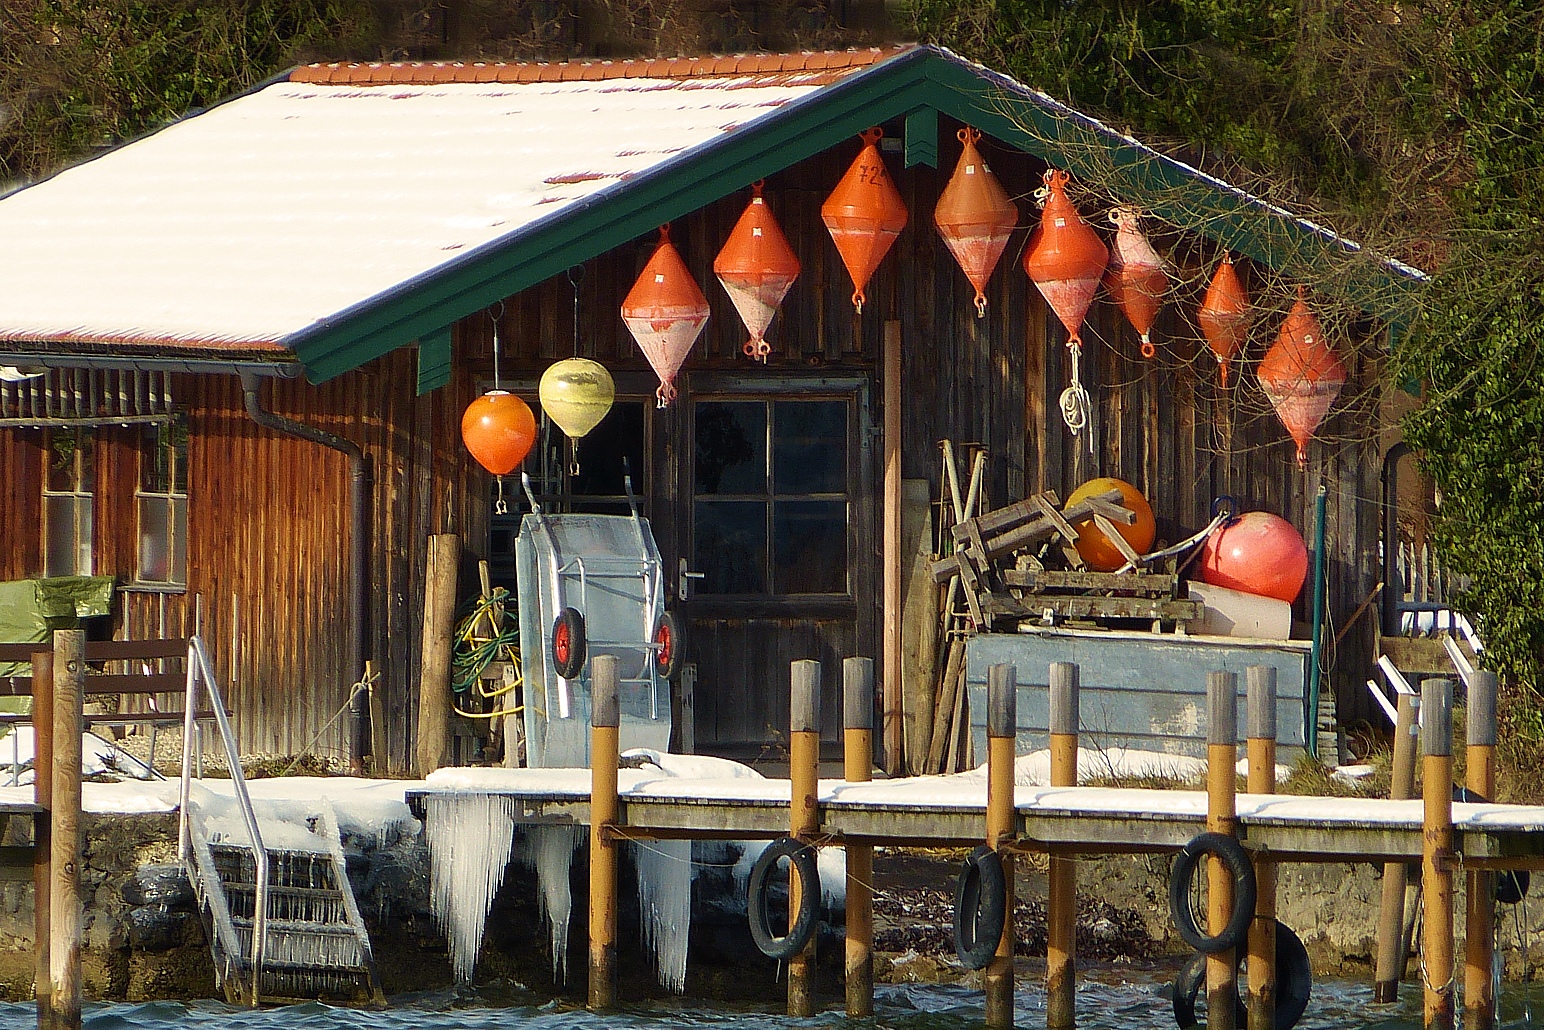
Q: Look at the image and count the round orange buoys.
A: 2